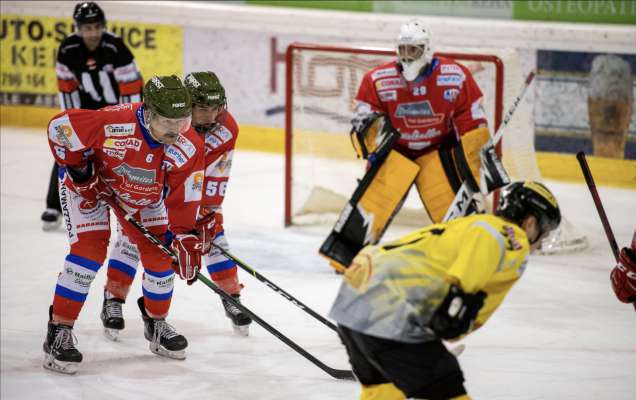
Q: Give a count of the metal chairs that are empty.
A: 0